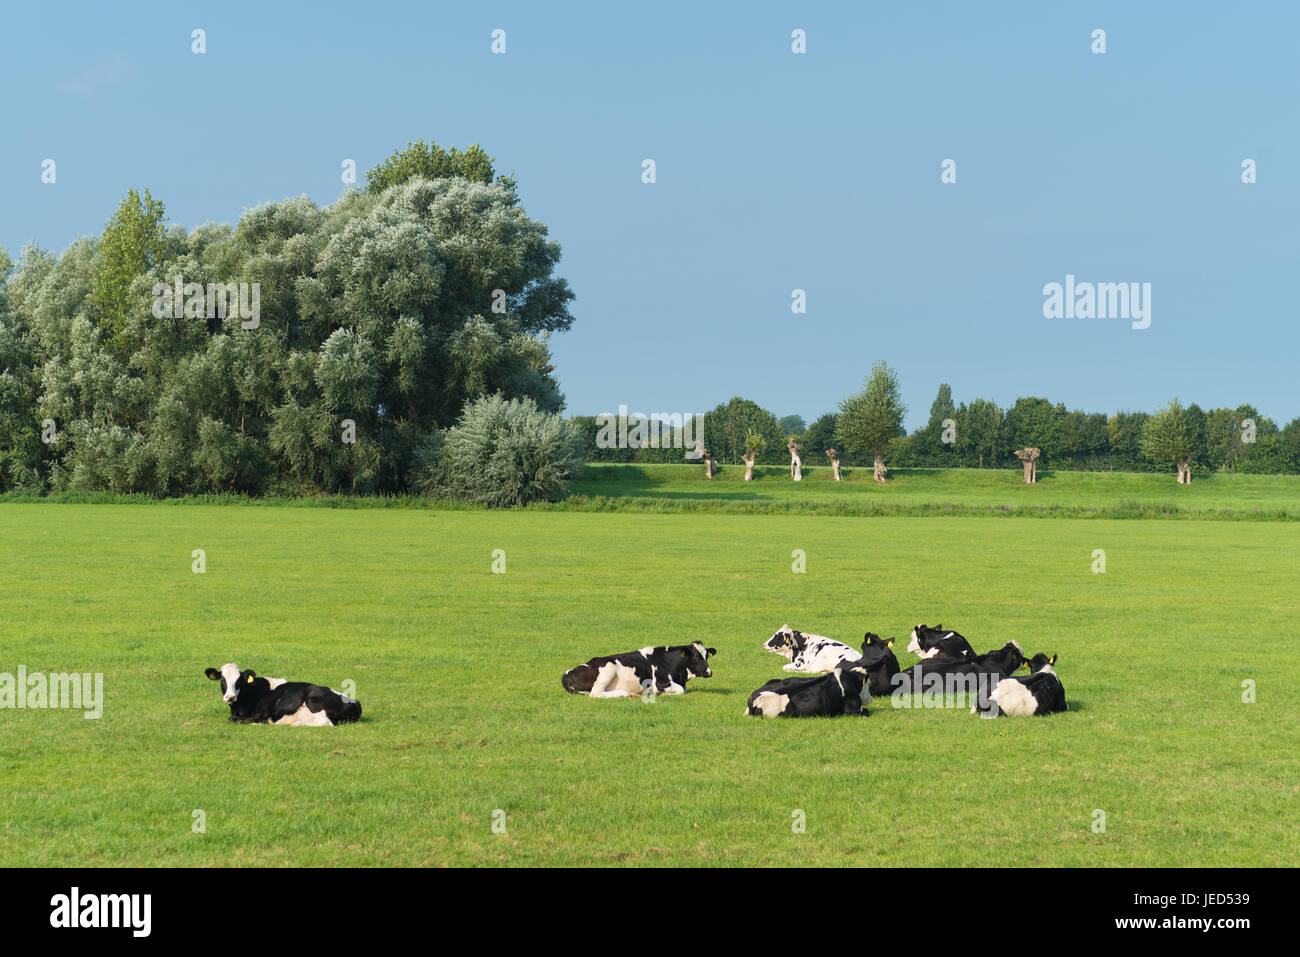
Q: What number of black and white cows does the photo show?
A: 8